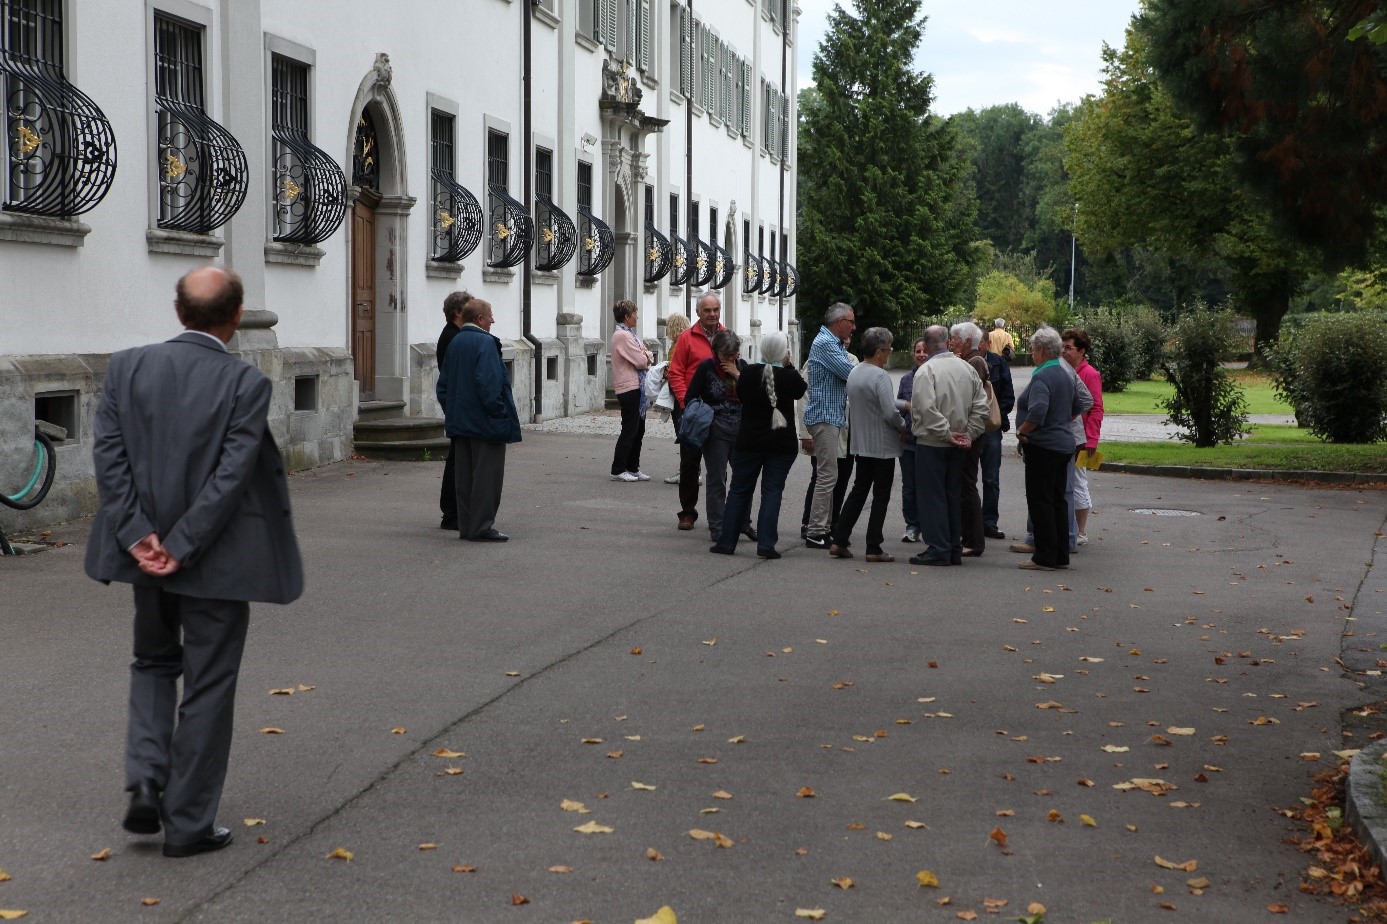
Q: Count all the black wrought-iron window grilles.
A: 15